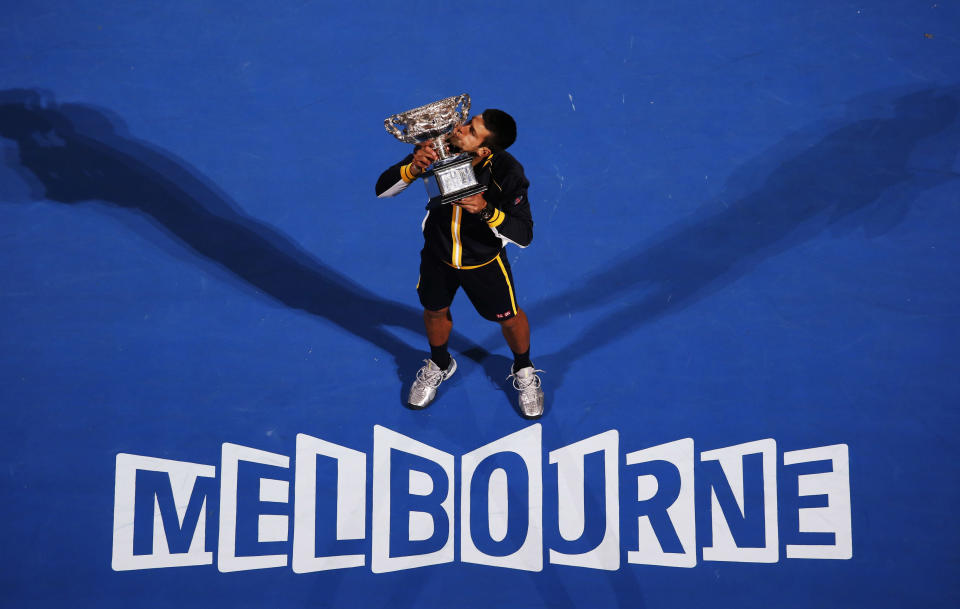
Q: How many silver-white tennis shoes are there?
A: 2